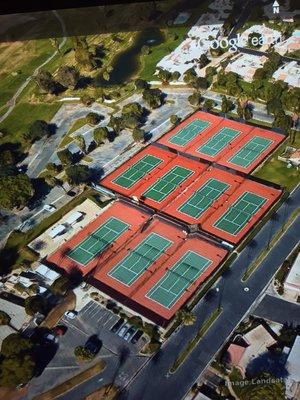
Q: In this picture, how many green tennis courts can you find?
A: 10